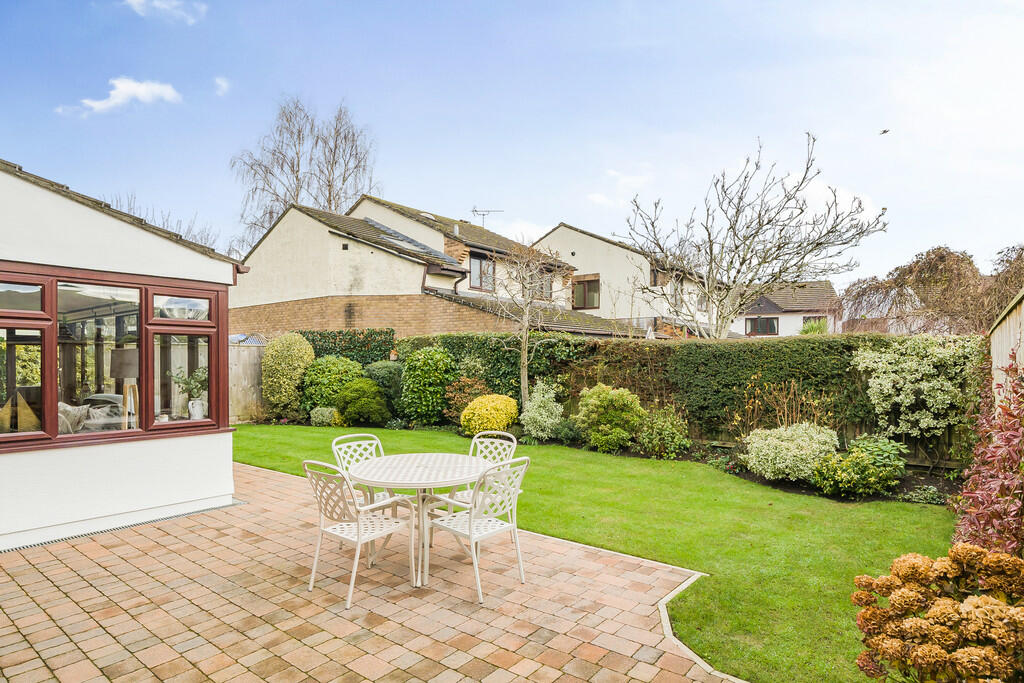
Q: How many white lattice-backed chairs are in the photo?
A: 4